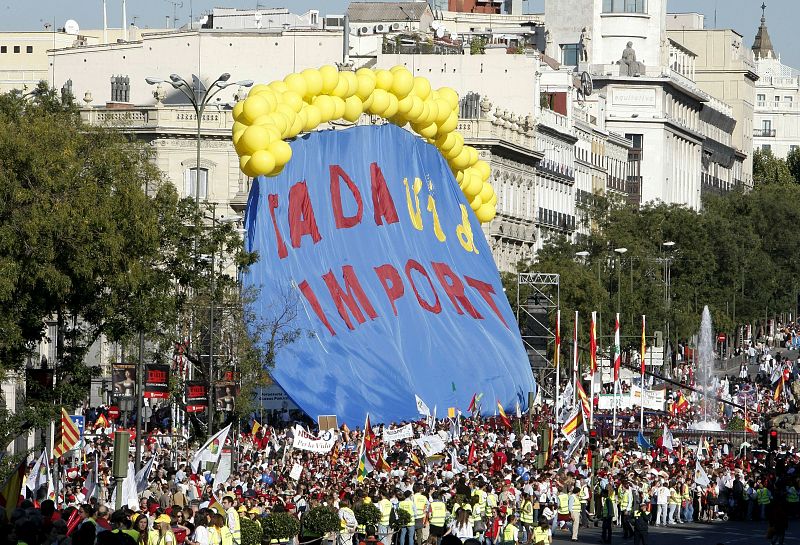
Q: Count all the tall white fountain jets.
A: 1